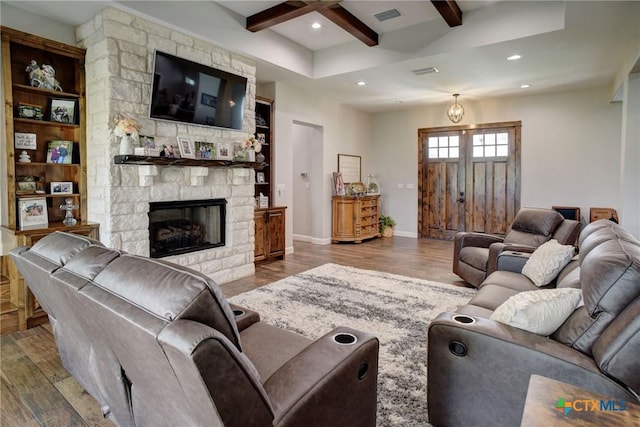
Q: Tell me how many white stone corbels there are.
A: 3